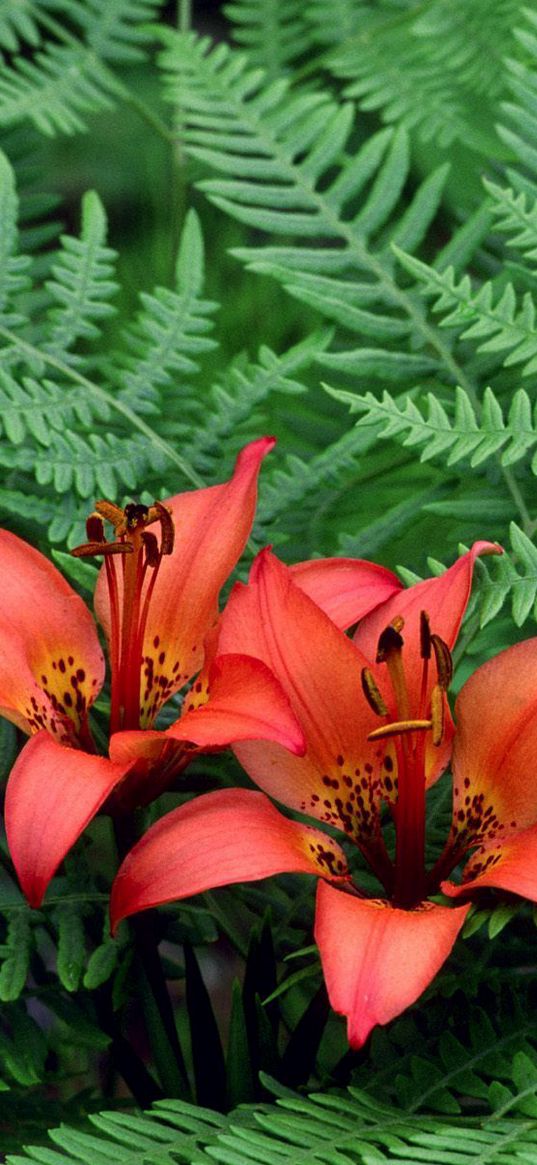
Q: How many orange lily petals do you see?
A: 12